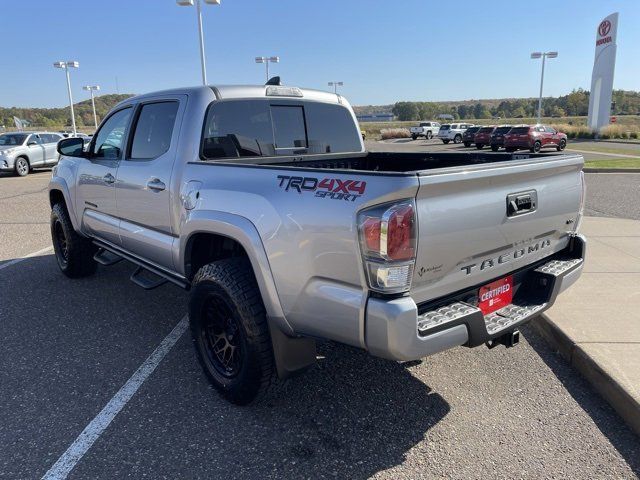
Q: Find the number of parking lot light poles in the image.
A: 6